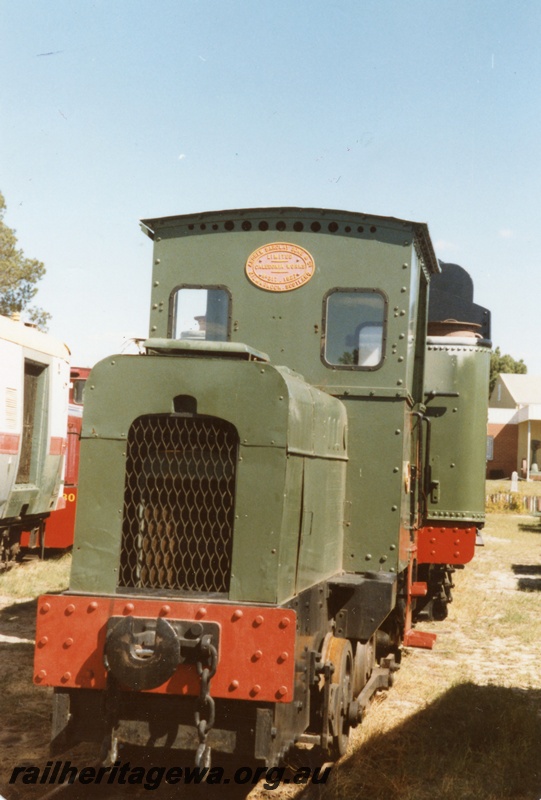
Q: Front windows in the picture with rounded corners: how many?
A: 2